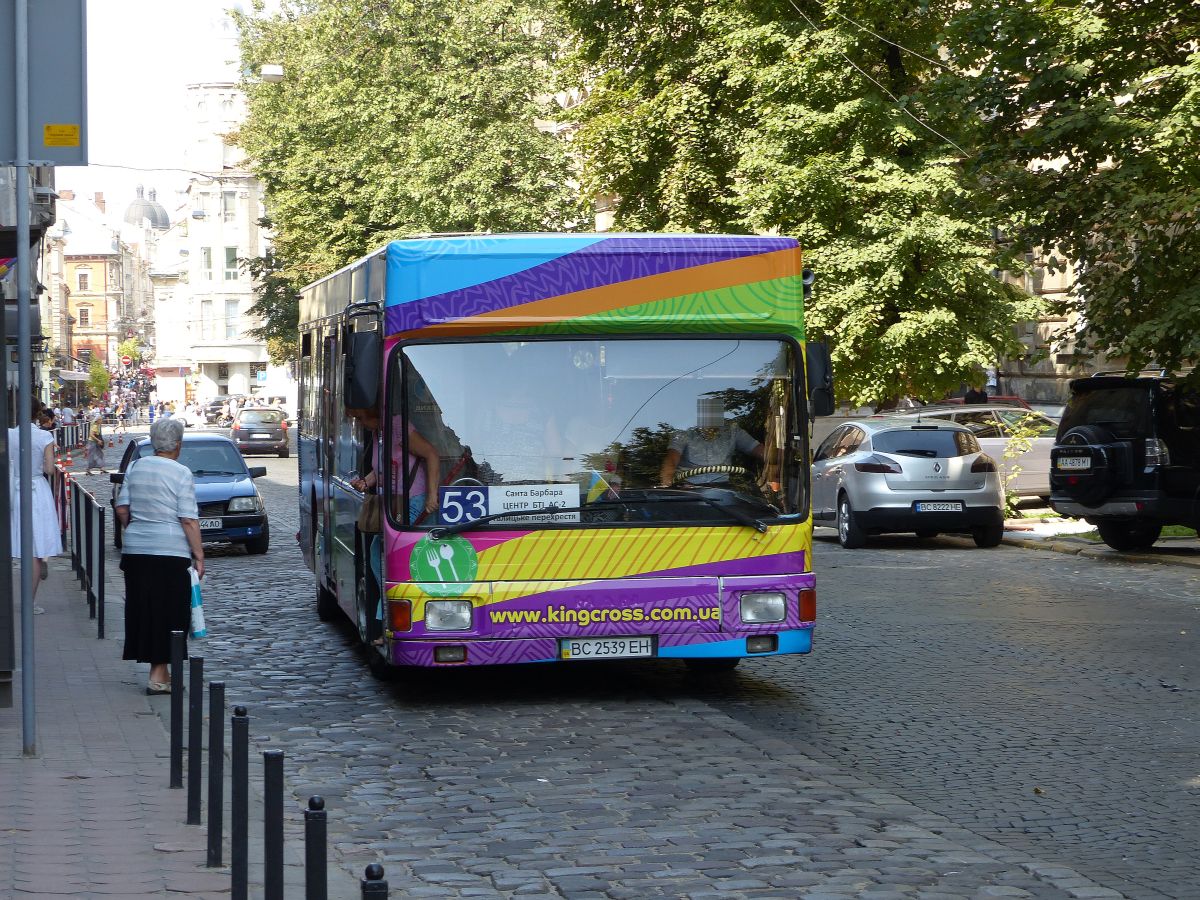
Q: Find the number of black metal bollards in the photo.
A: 7